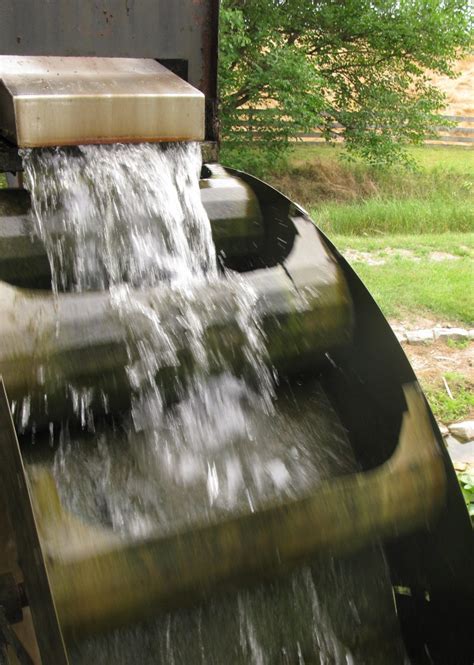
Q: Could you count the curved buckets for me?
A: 3